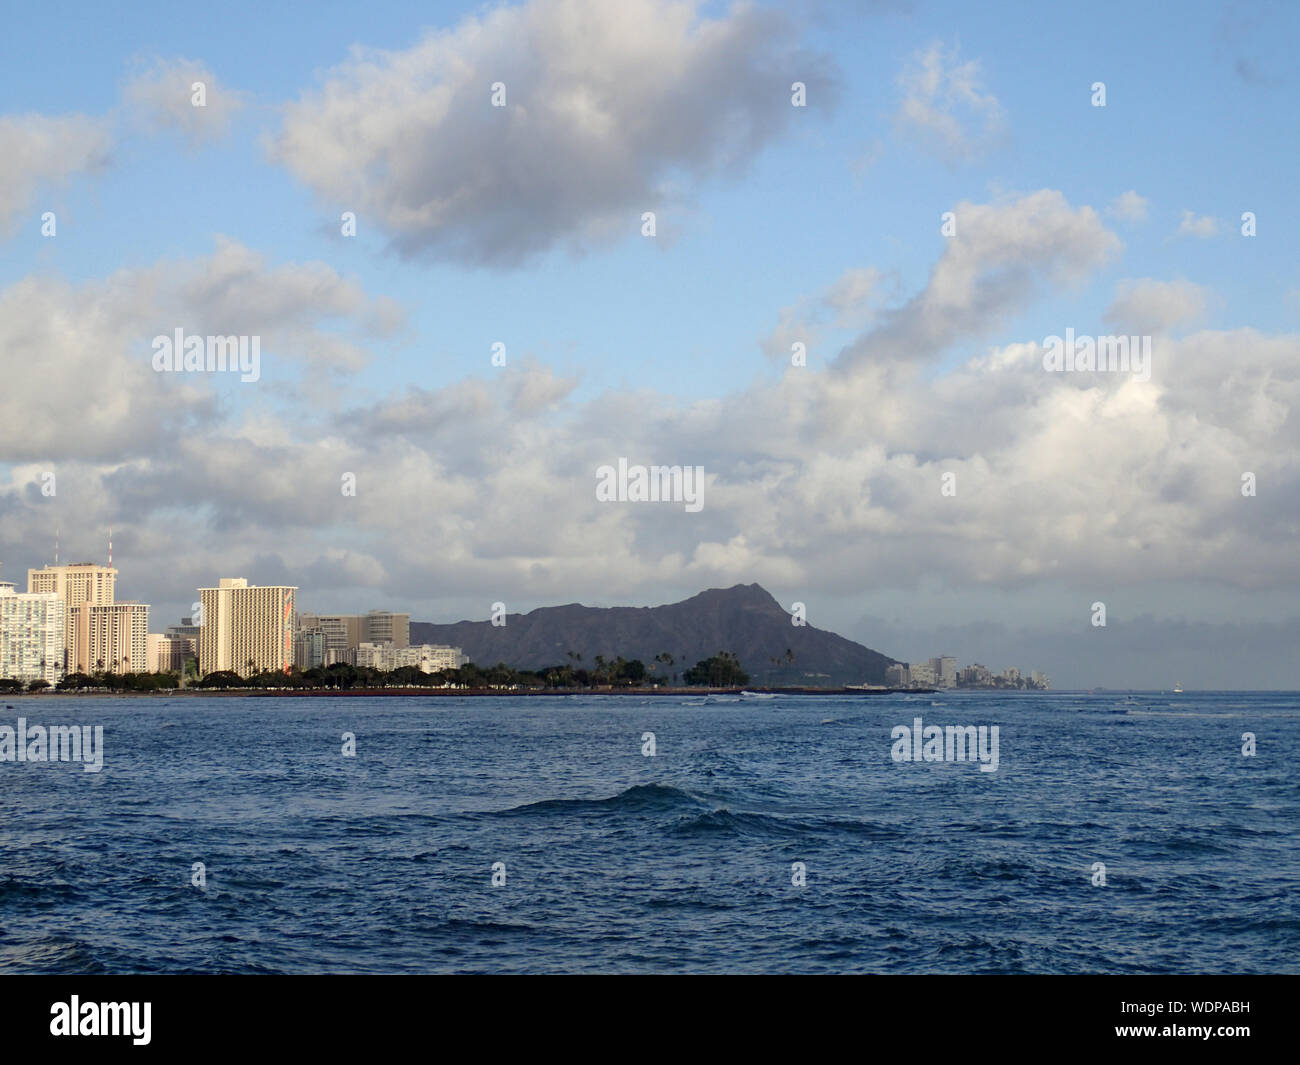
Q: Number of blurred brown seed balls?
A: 0